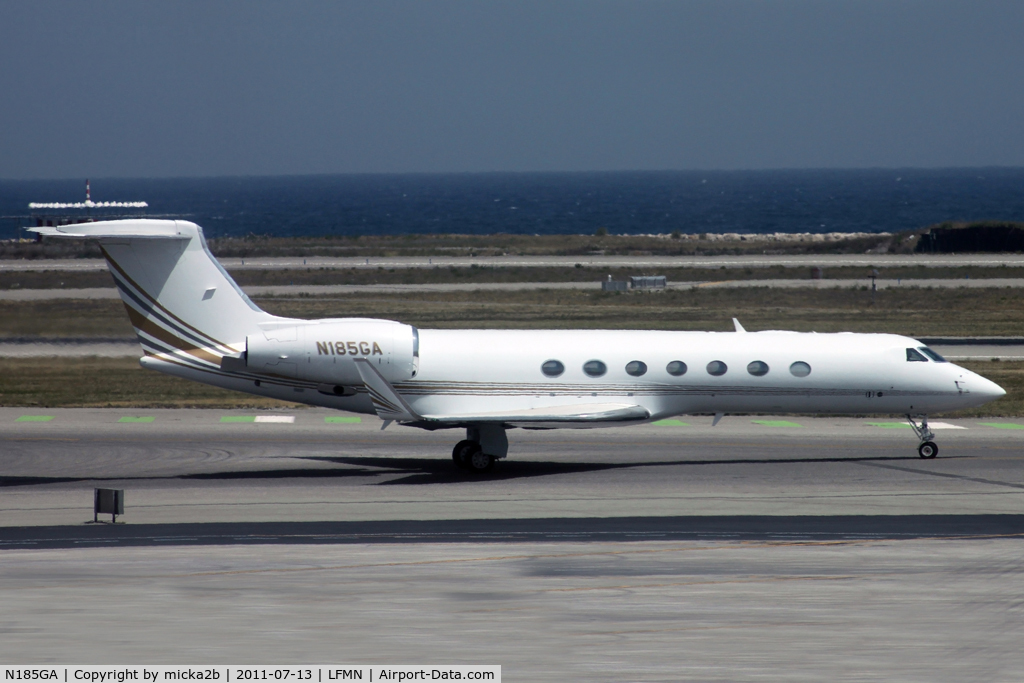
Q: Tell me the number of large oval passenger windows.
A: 7